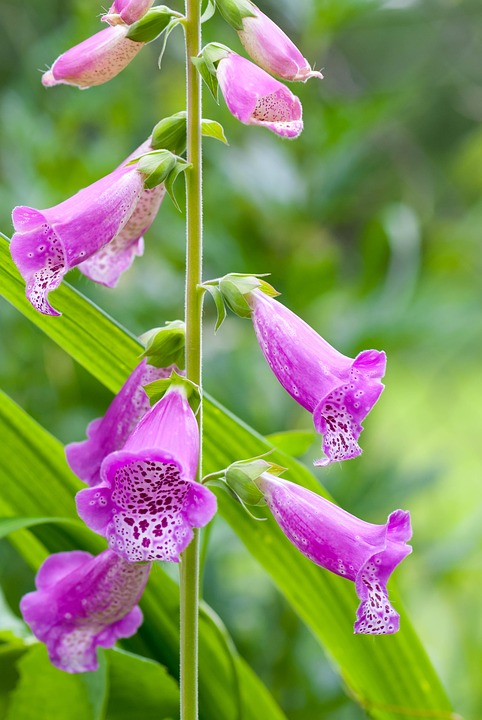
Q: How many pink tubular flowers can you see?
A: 11